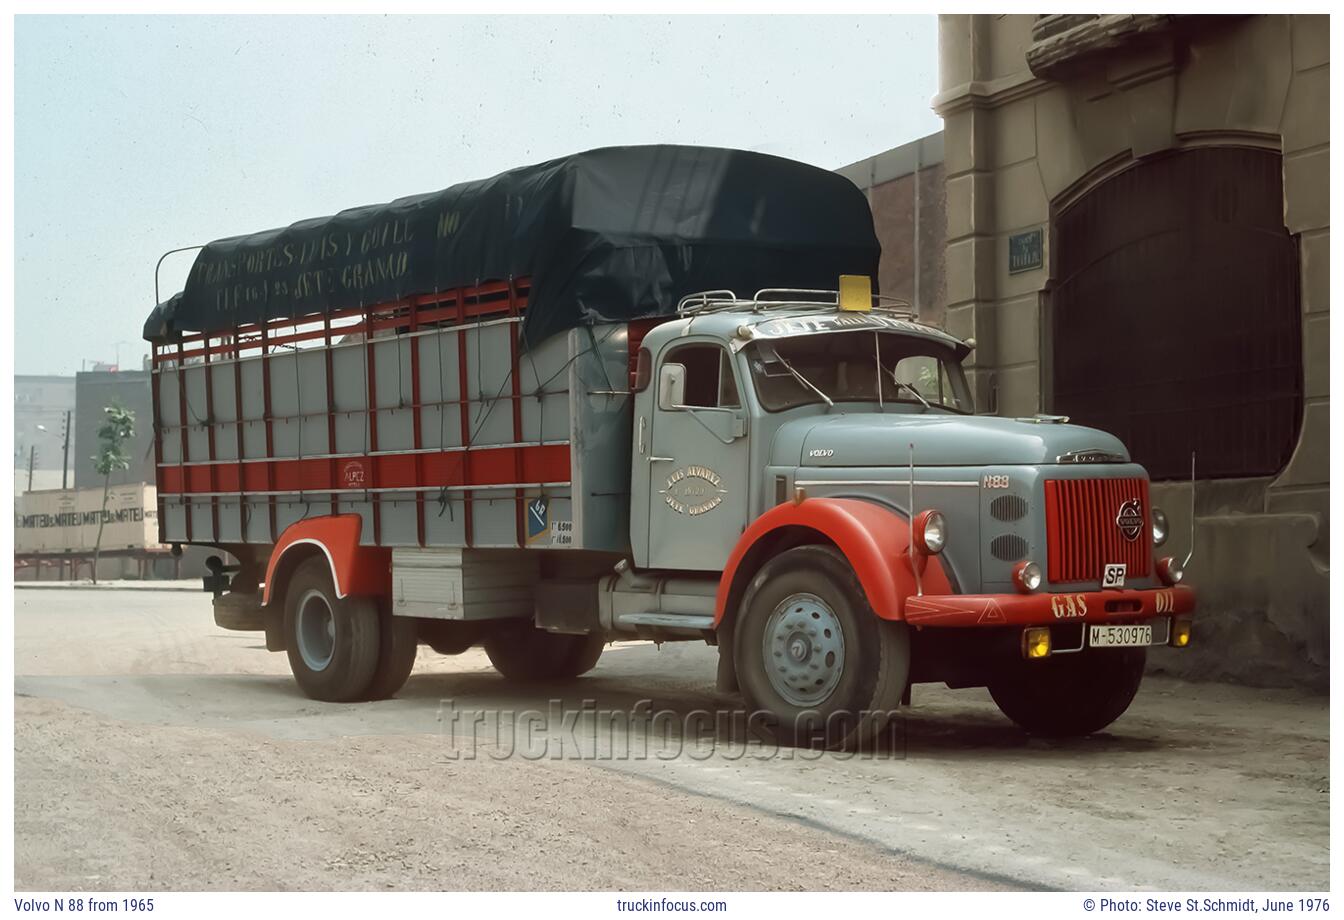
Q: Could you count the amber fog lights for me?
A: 2